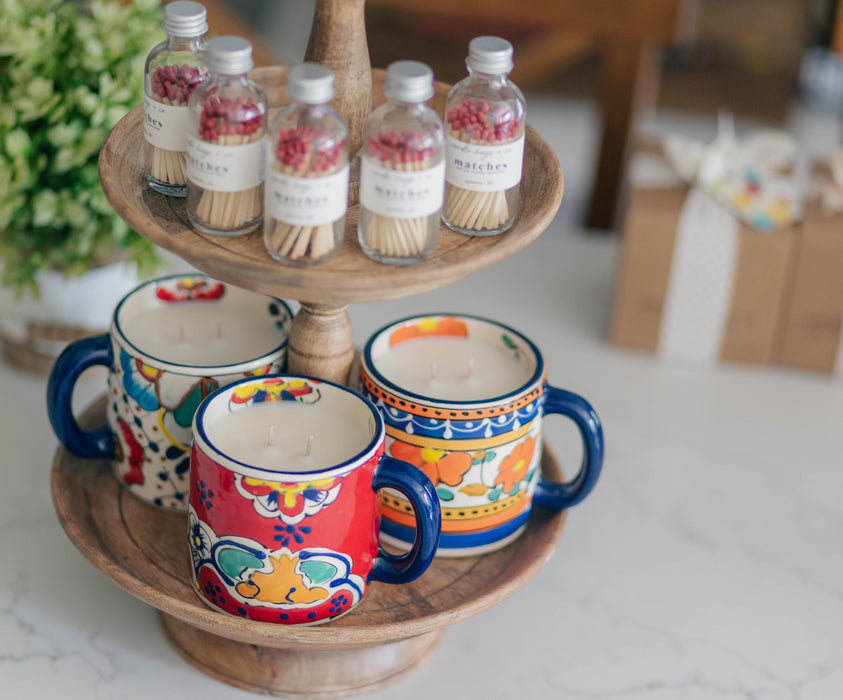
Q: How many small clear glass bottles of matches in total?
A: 5